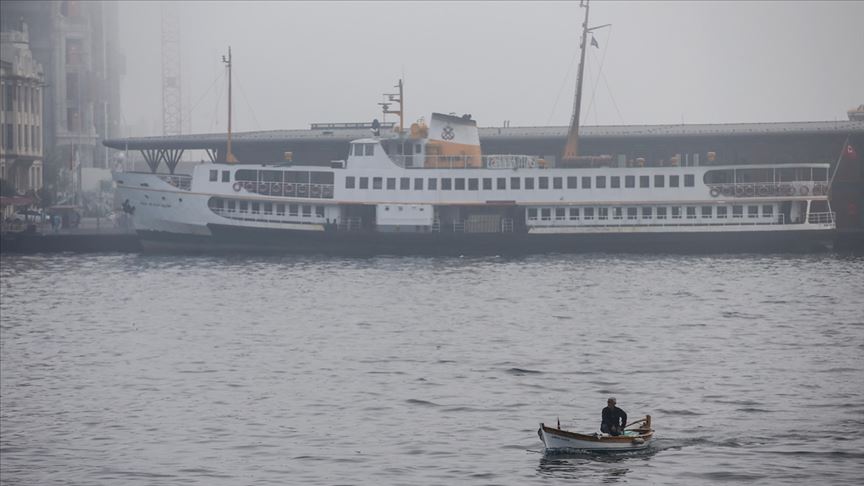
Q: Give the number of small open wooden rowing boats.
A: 1